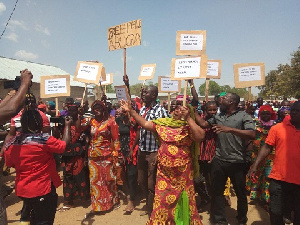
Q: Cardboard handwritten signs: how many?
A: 1